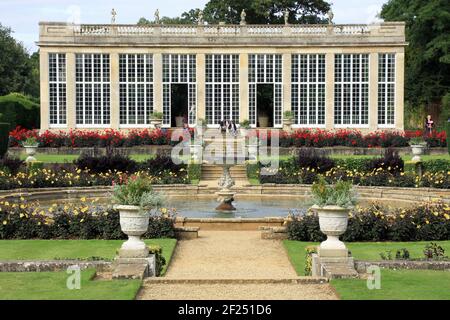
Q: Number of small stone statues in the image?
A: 6